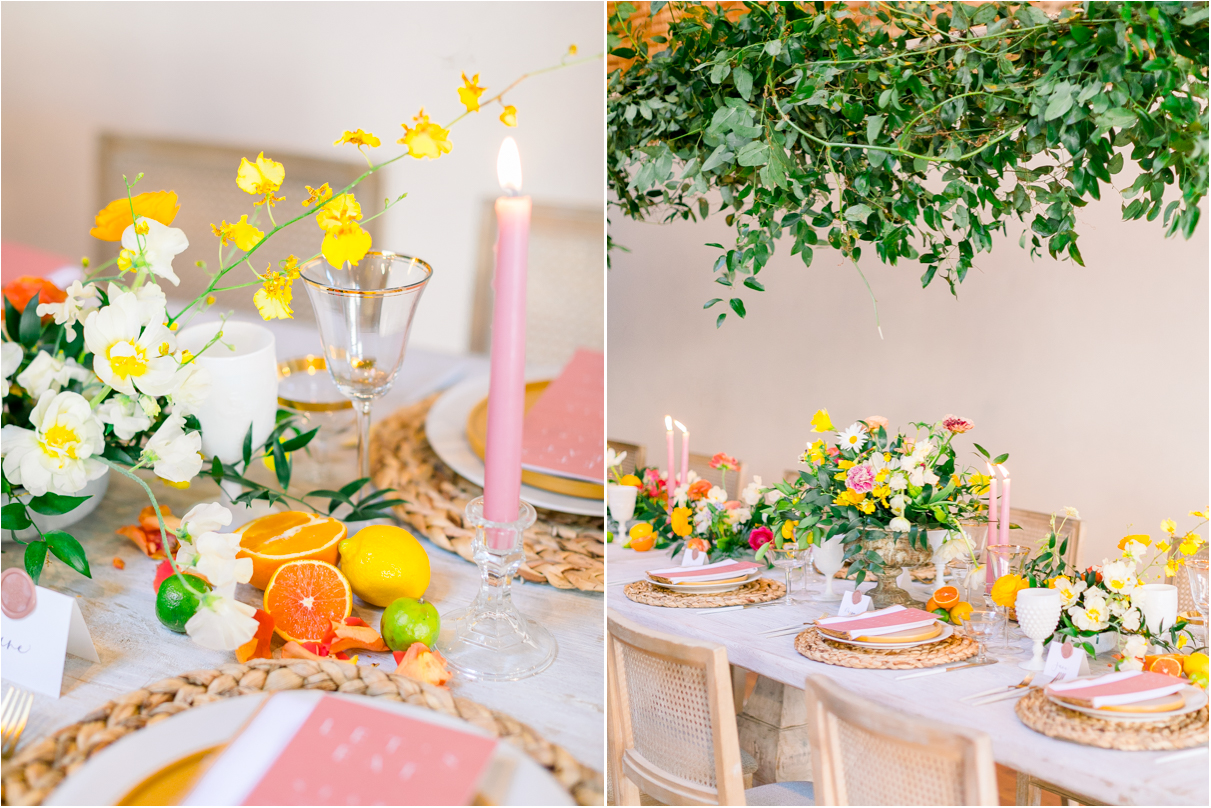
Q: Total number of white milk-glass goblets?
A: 6